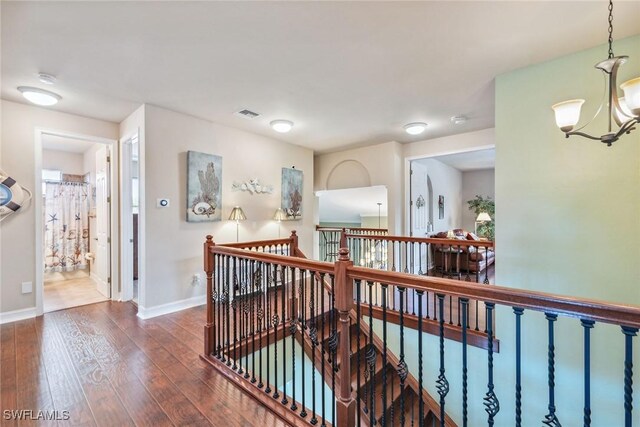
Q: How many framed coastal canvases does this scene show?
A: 2